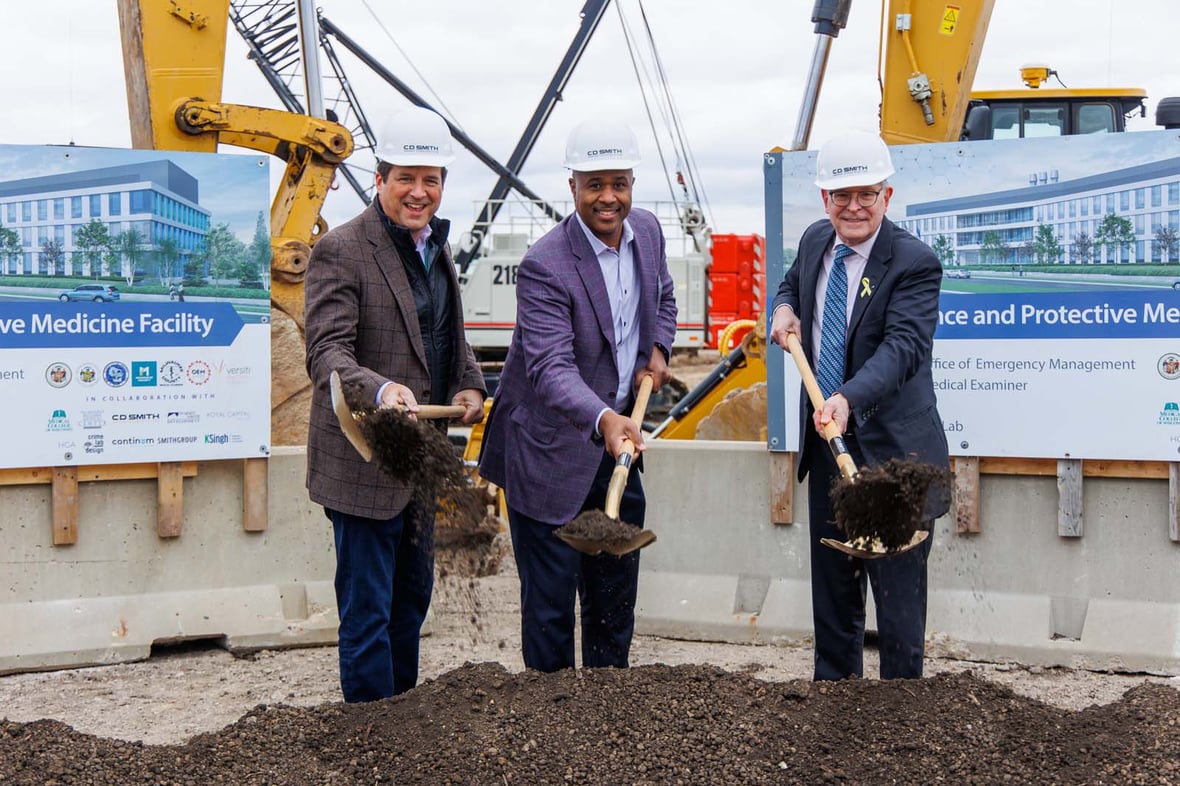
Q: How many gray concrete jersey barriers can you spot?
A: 2